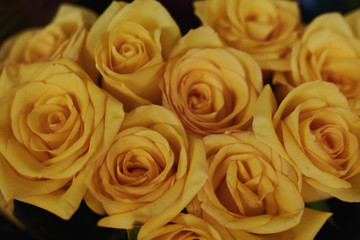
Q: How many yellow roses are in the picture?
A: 10